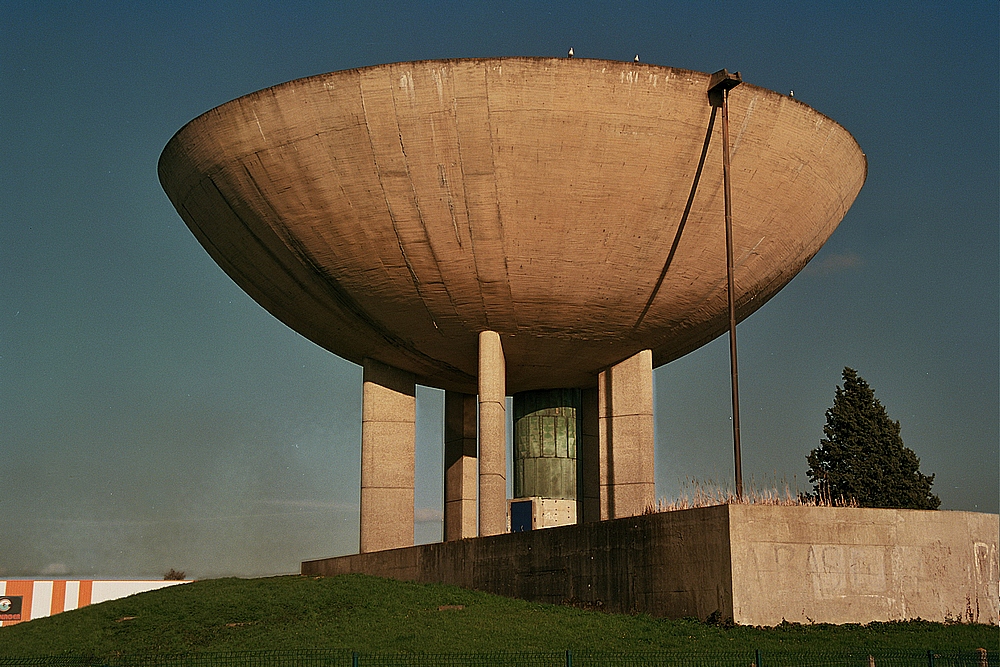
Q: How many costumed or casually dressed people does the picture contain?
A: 0